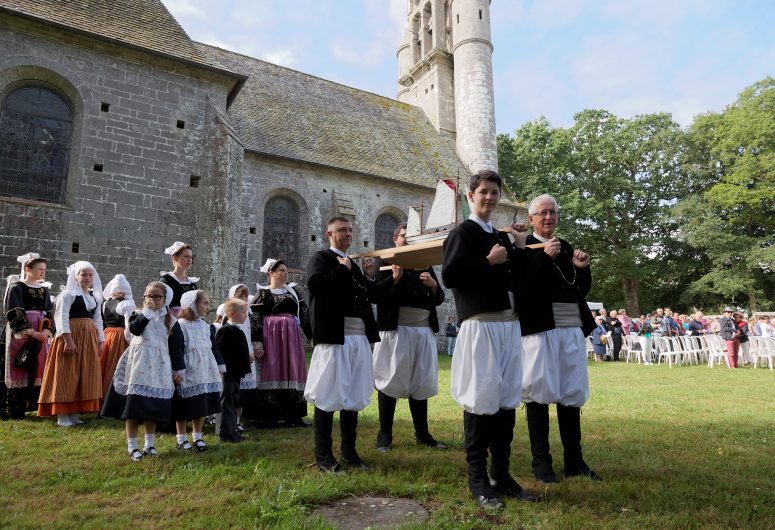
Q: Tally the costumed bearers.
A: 4